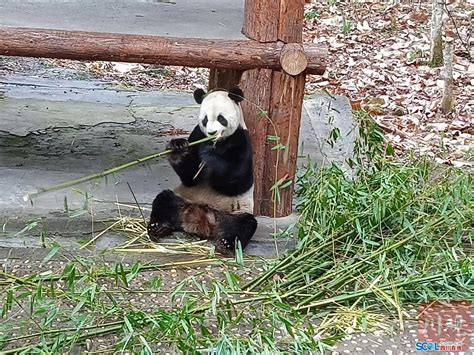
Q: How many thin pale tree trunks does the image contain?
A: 2